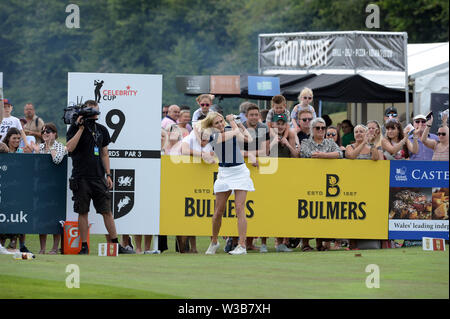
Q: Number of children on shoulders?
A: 3